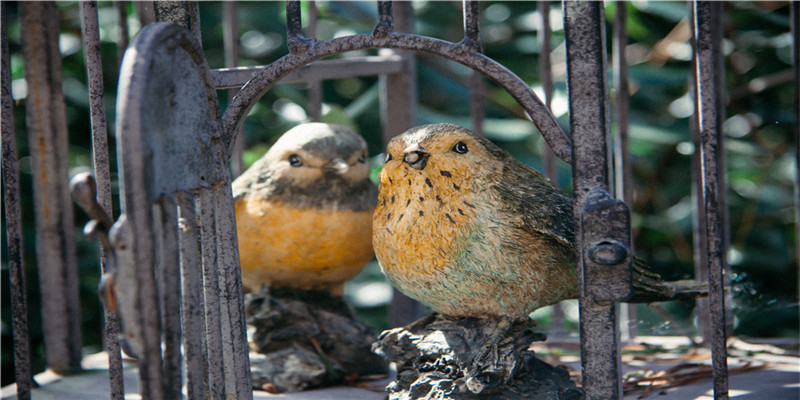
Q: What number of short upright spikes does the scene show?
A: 3